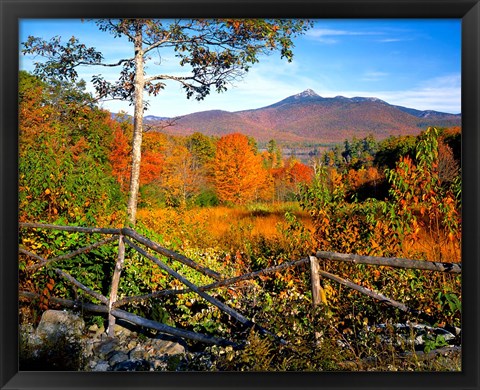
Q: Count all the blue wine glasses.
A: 0